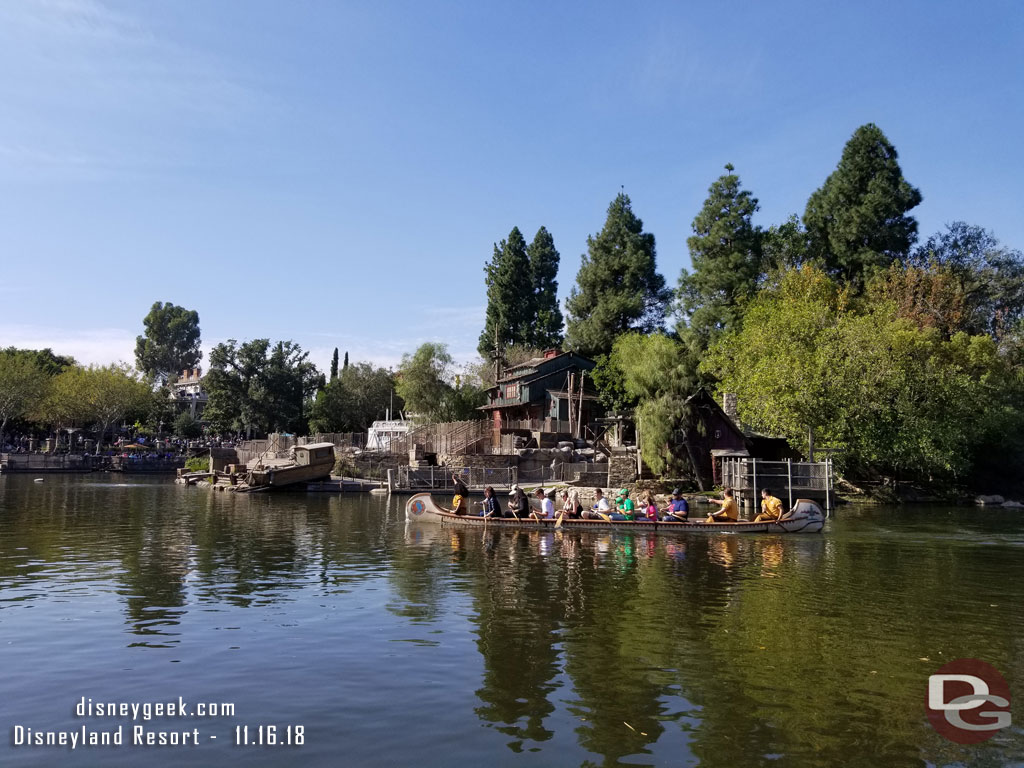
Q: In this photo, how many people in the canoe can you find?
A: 15